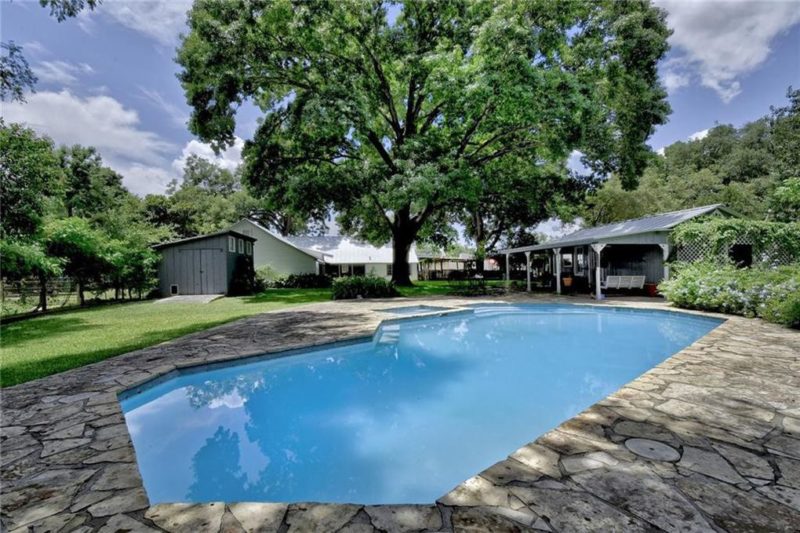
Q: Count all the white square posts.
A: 5